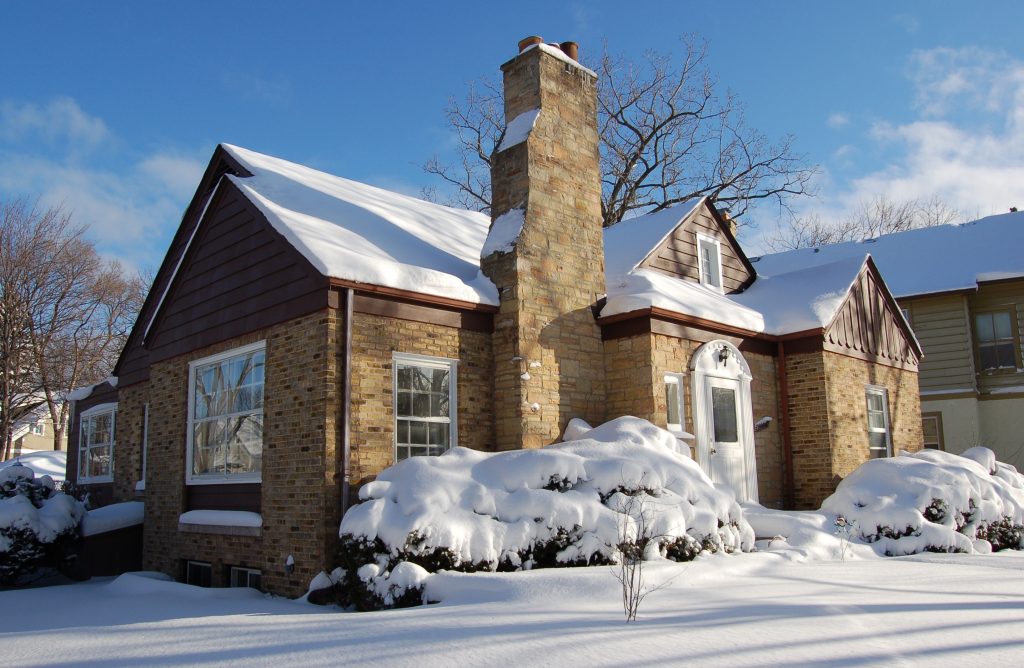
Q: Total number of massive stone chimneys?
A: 1